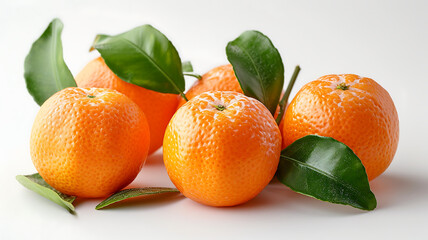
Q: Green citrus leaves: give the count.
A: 6